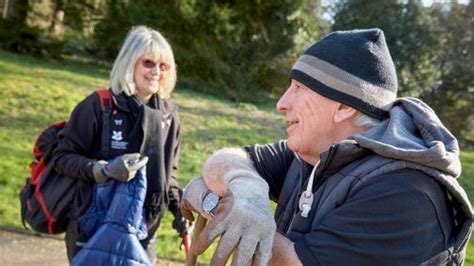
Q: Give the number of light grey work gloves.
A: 2